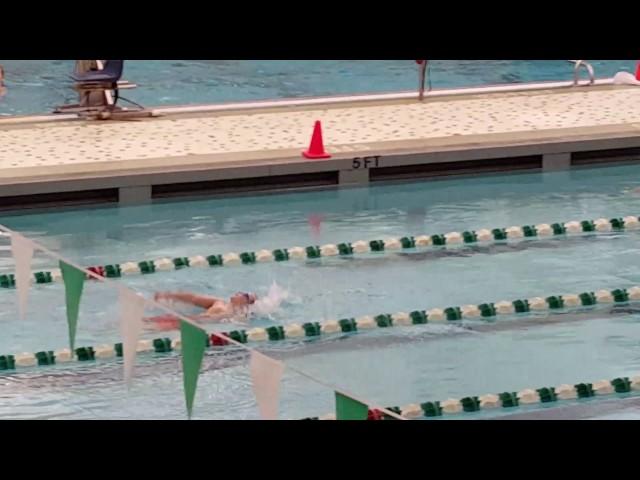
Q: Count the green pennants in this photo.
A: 3